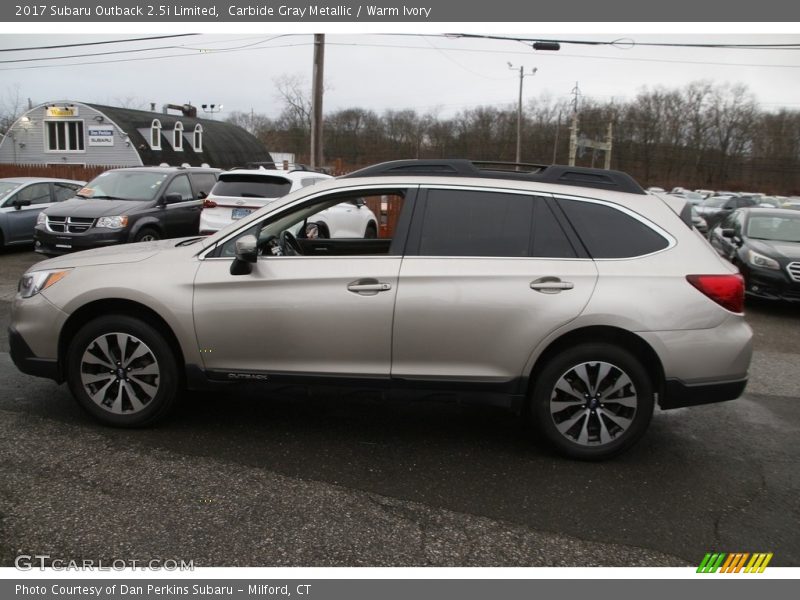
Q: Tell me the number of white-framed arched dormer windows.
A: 3